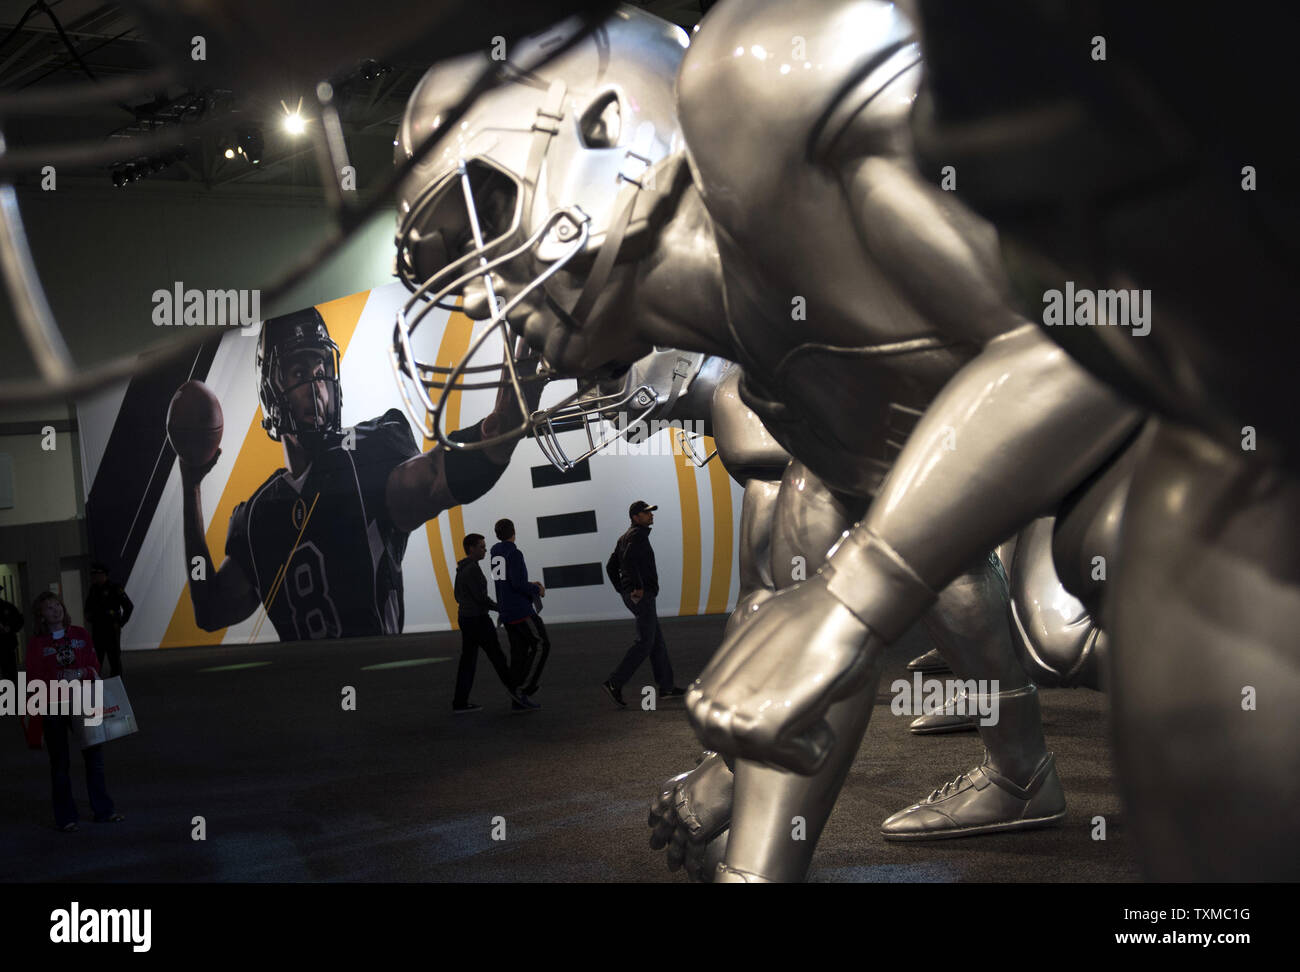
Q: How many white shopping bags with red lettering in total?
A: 1